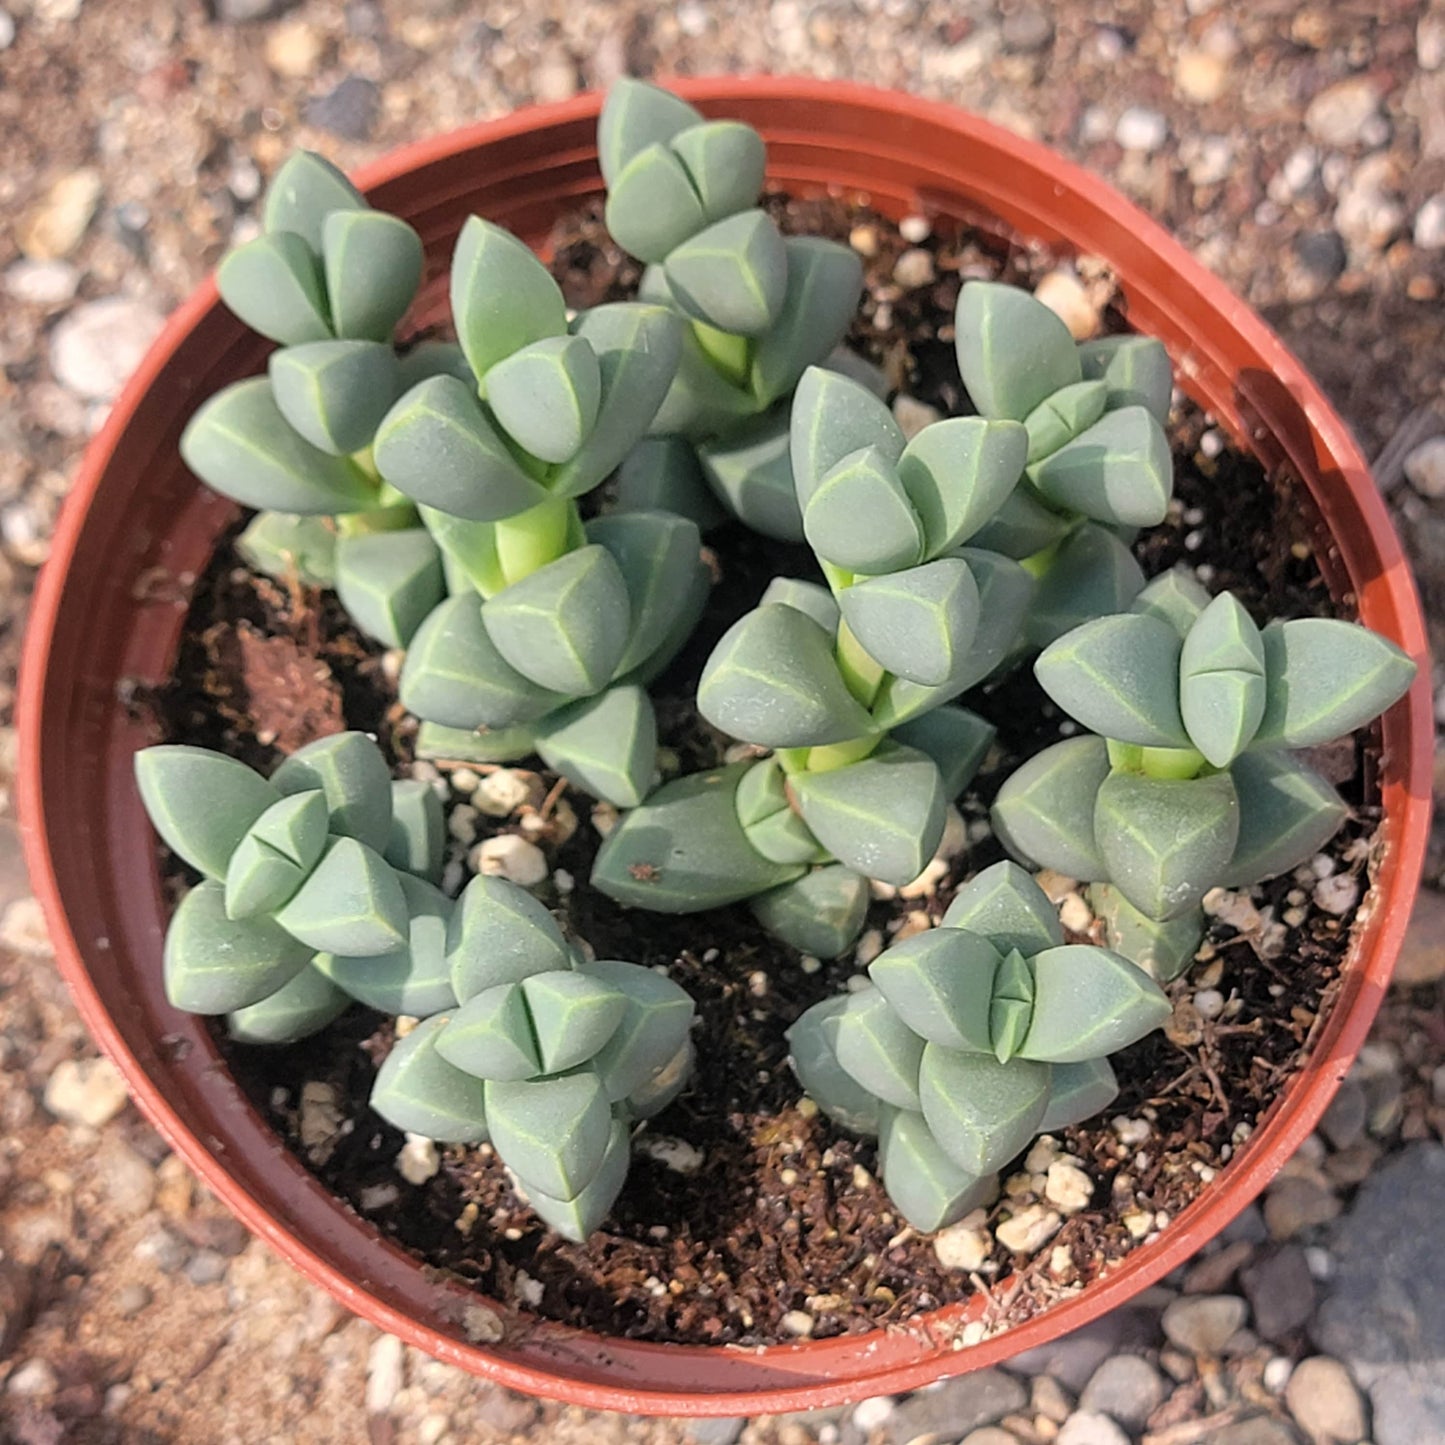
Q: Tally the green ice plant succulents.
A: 9